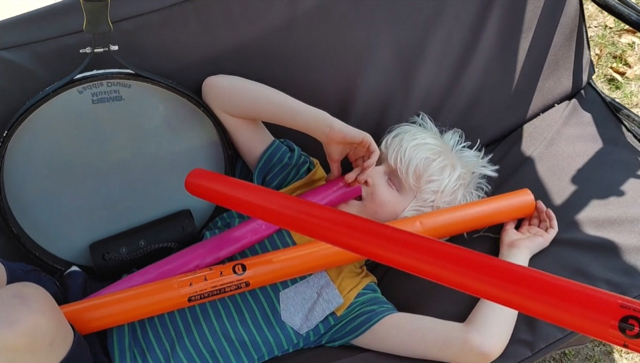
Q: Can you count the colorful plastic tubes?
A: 3